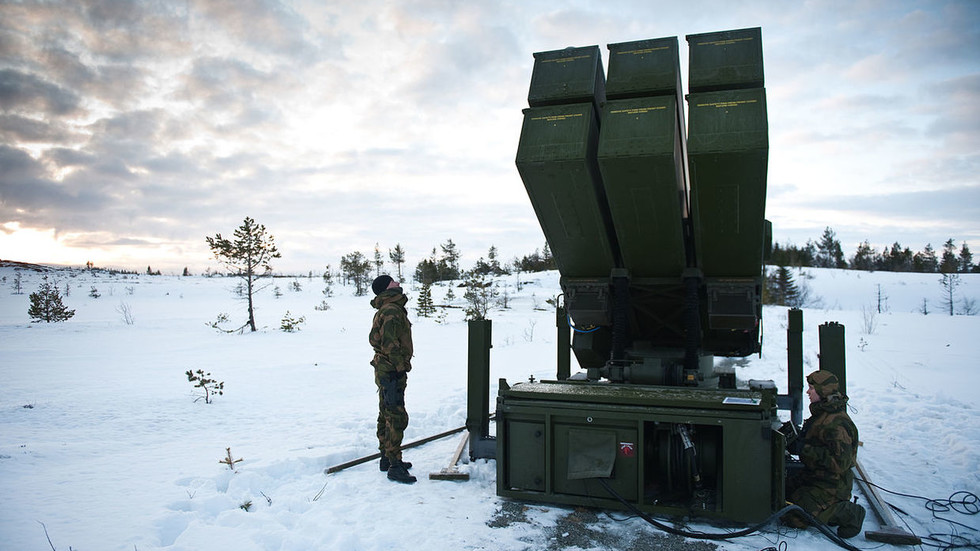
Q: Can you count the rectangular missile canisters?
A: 6